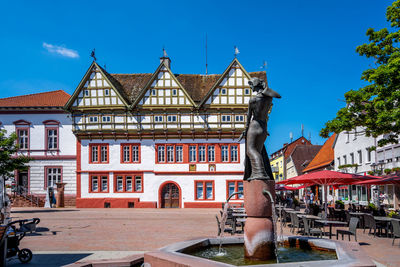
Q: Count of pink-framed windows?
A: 3